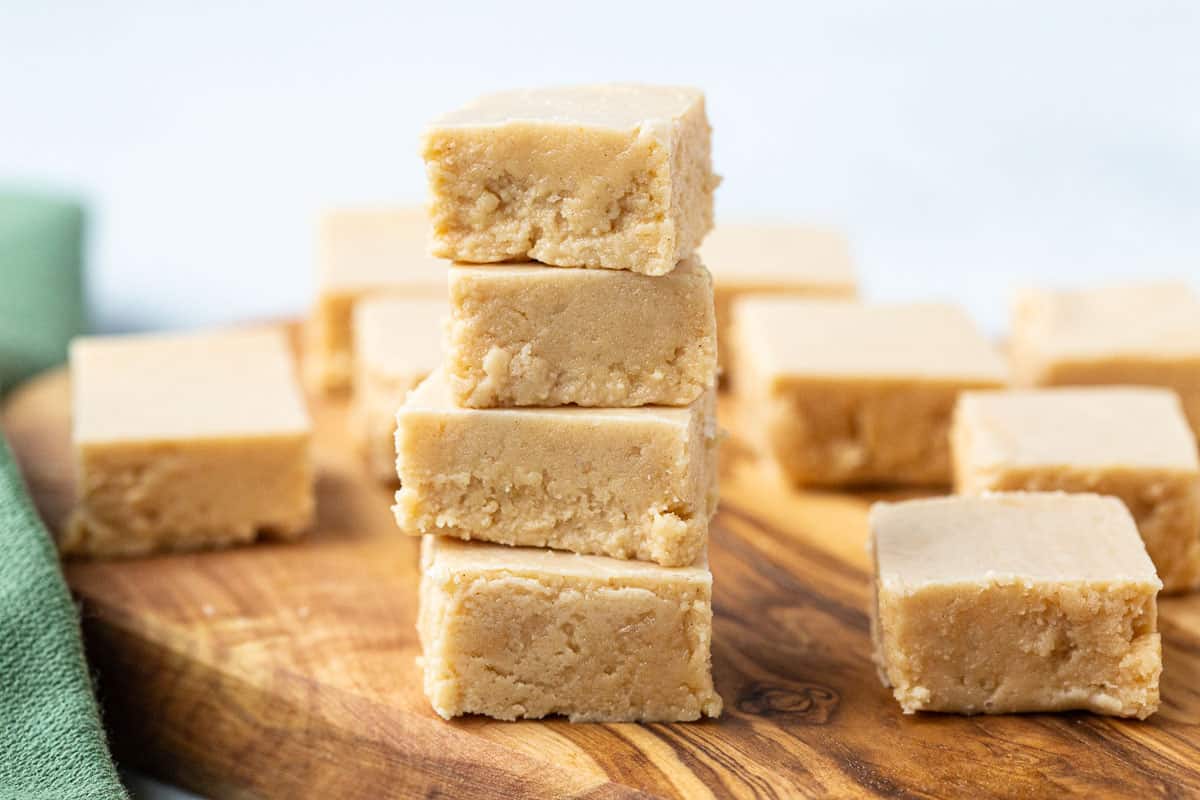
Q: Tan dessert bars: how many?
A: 12